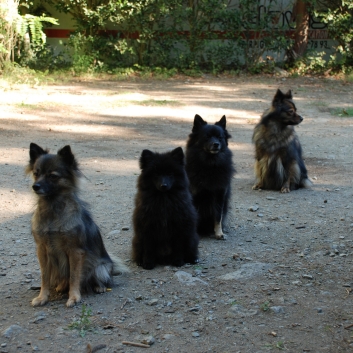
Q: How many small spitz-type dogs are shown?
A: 4